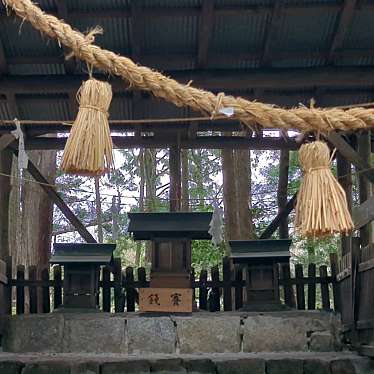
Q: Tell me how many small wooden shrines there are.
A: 3